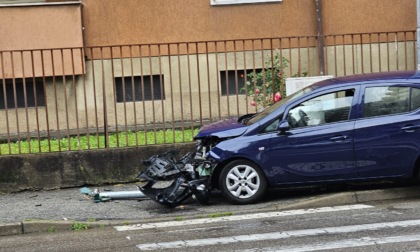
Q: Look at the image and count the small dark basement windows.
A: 3